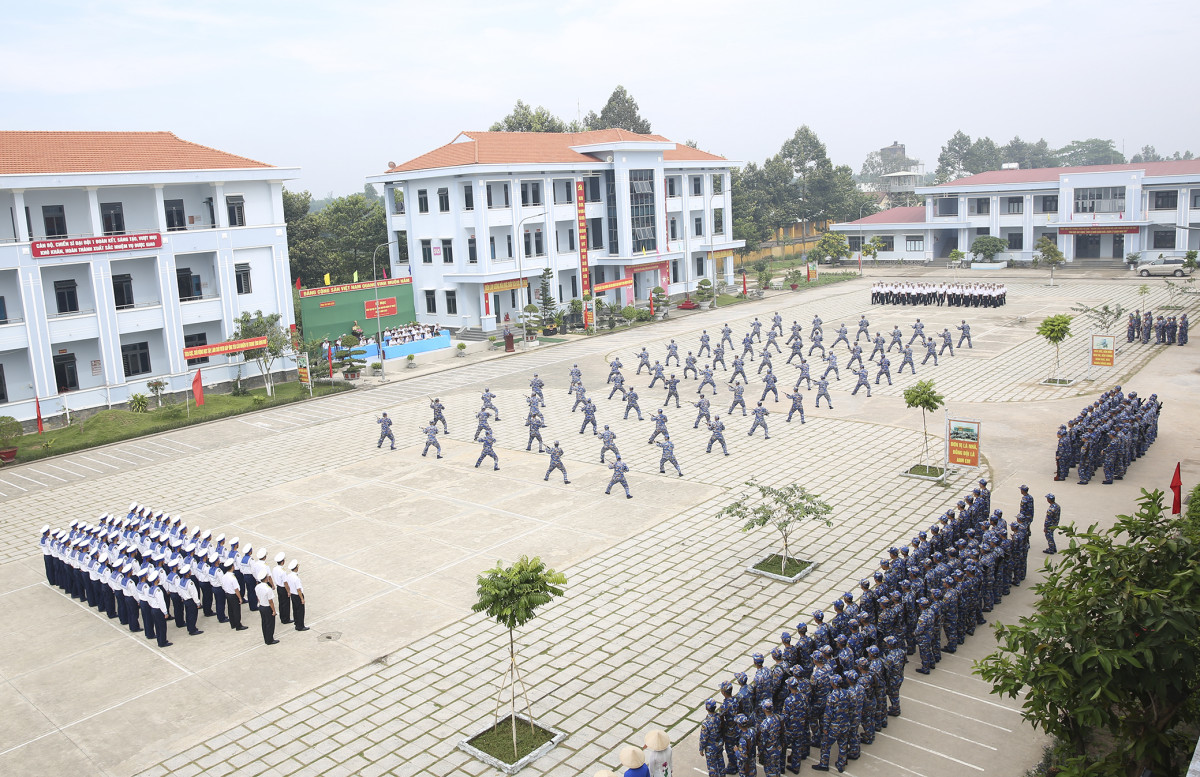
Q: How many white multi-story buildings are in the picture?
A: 3